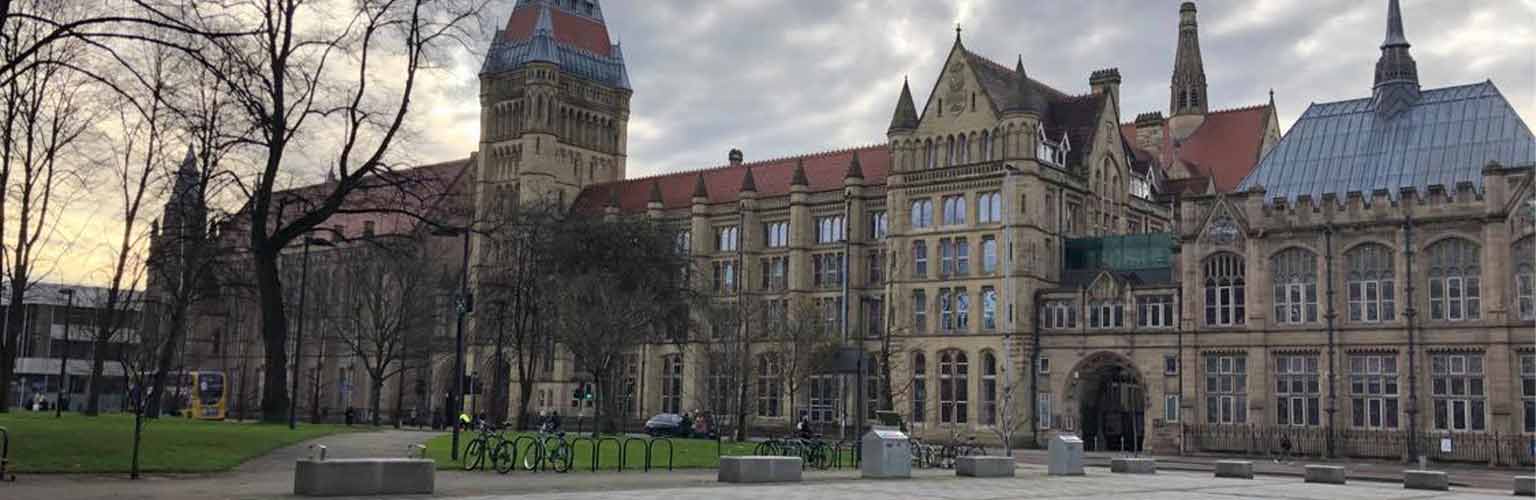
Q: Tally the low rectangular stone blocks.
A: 8